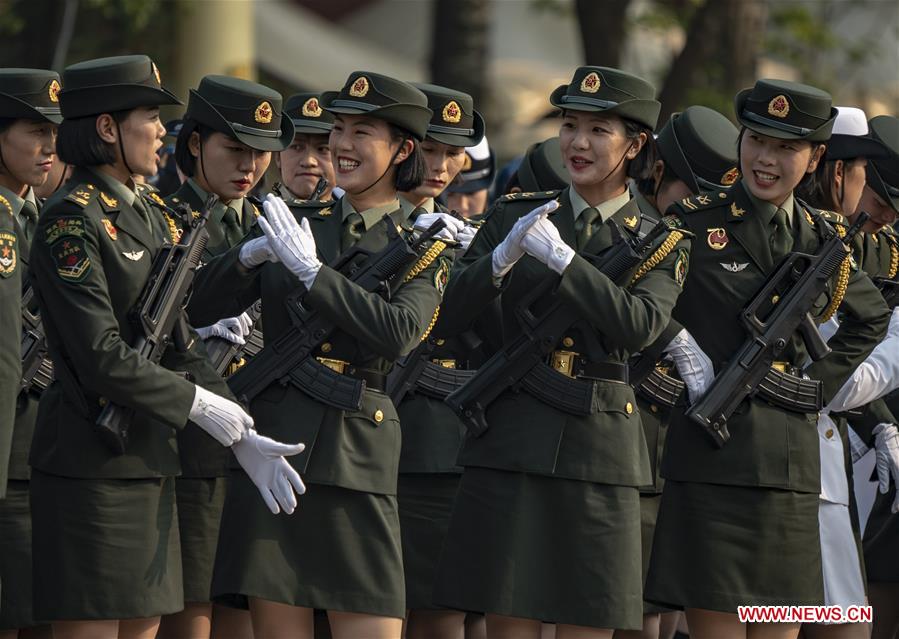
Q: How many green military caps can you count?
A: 11